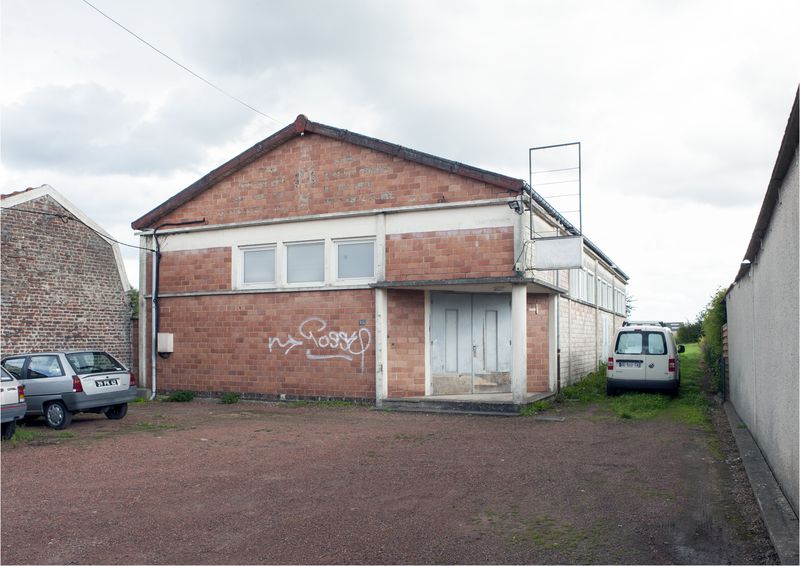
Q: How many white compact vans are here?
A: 1